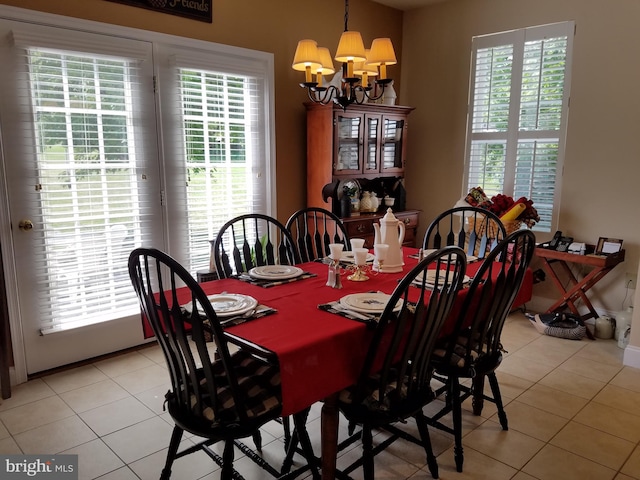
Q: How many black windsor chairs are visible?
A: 6